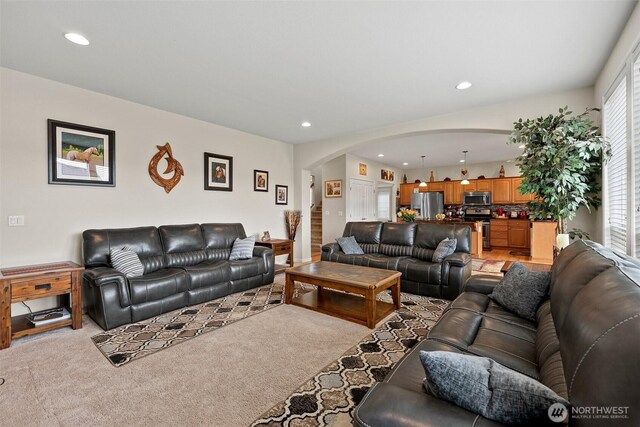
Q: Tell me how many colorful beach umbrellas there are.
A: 0